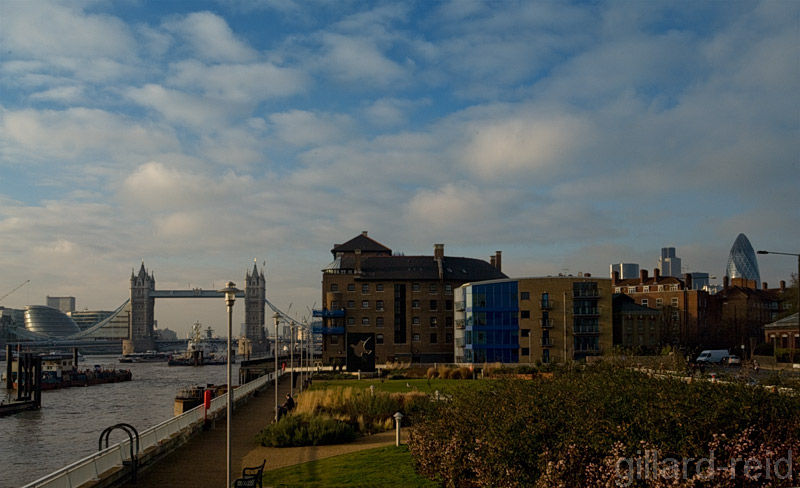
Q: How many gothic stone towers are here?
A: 2